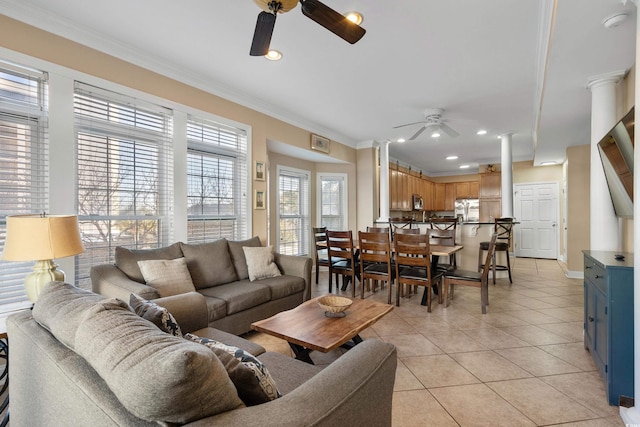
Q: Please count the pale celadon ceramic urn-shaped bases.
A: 1